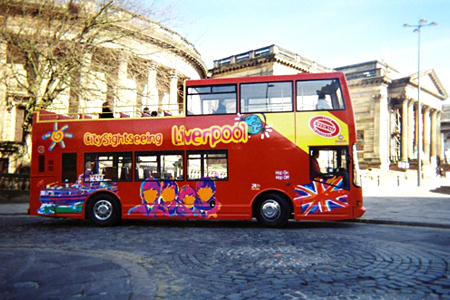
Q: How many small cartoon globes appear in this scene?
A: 1